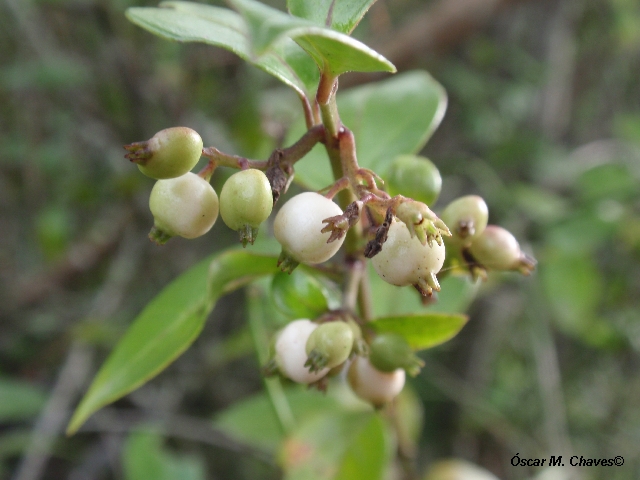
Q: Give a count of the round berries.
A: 12